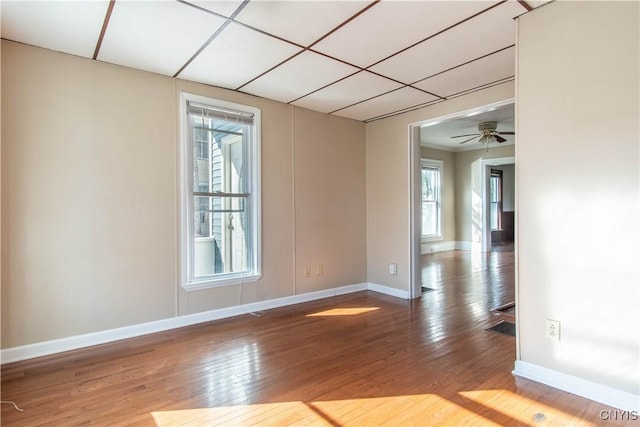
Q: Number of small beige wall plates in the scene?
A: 2